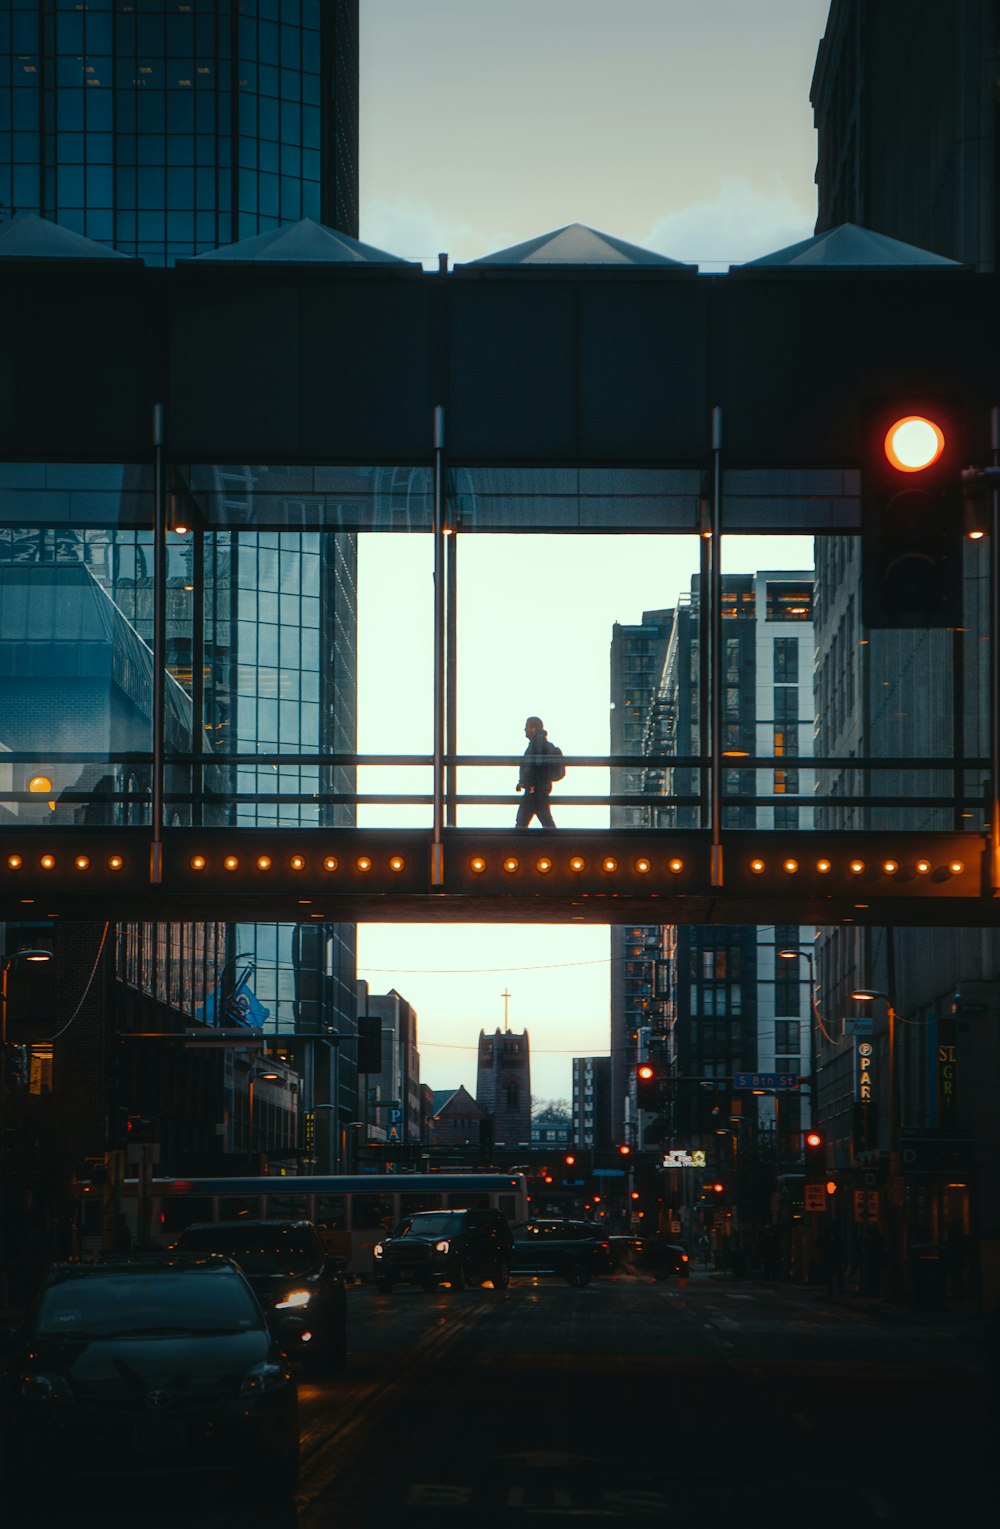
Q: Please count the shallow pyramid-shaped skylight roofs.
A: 4